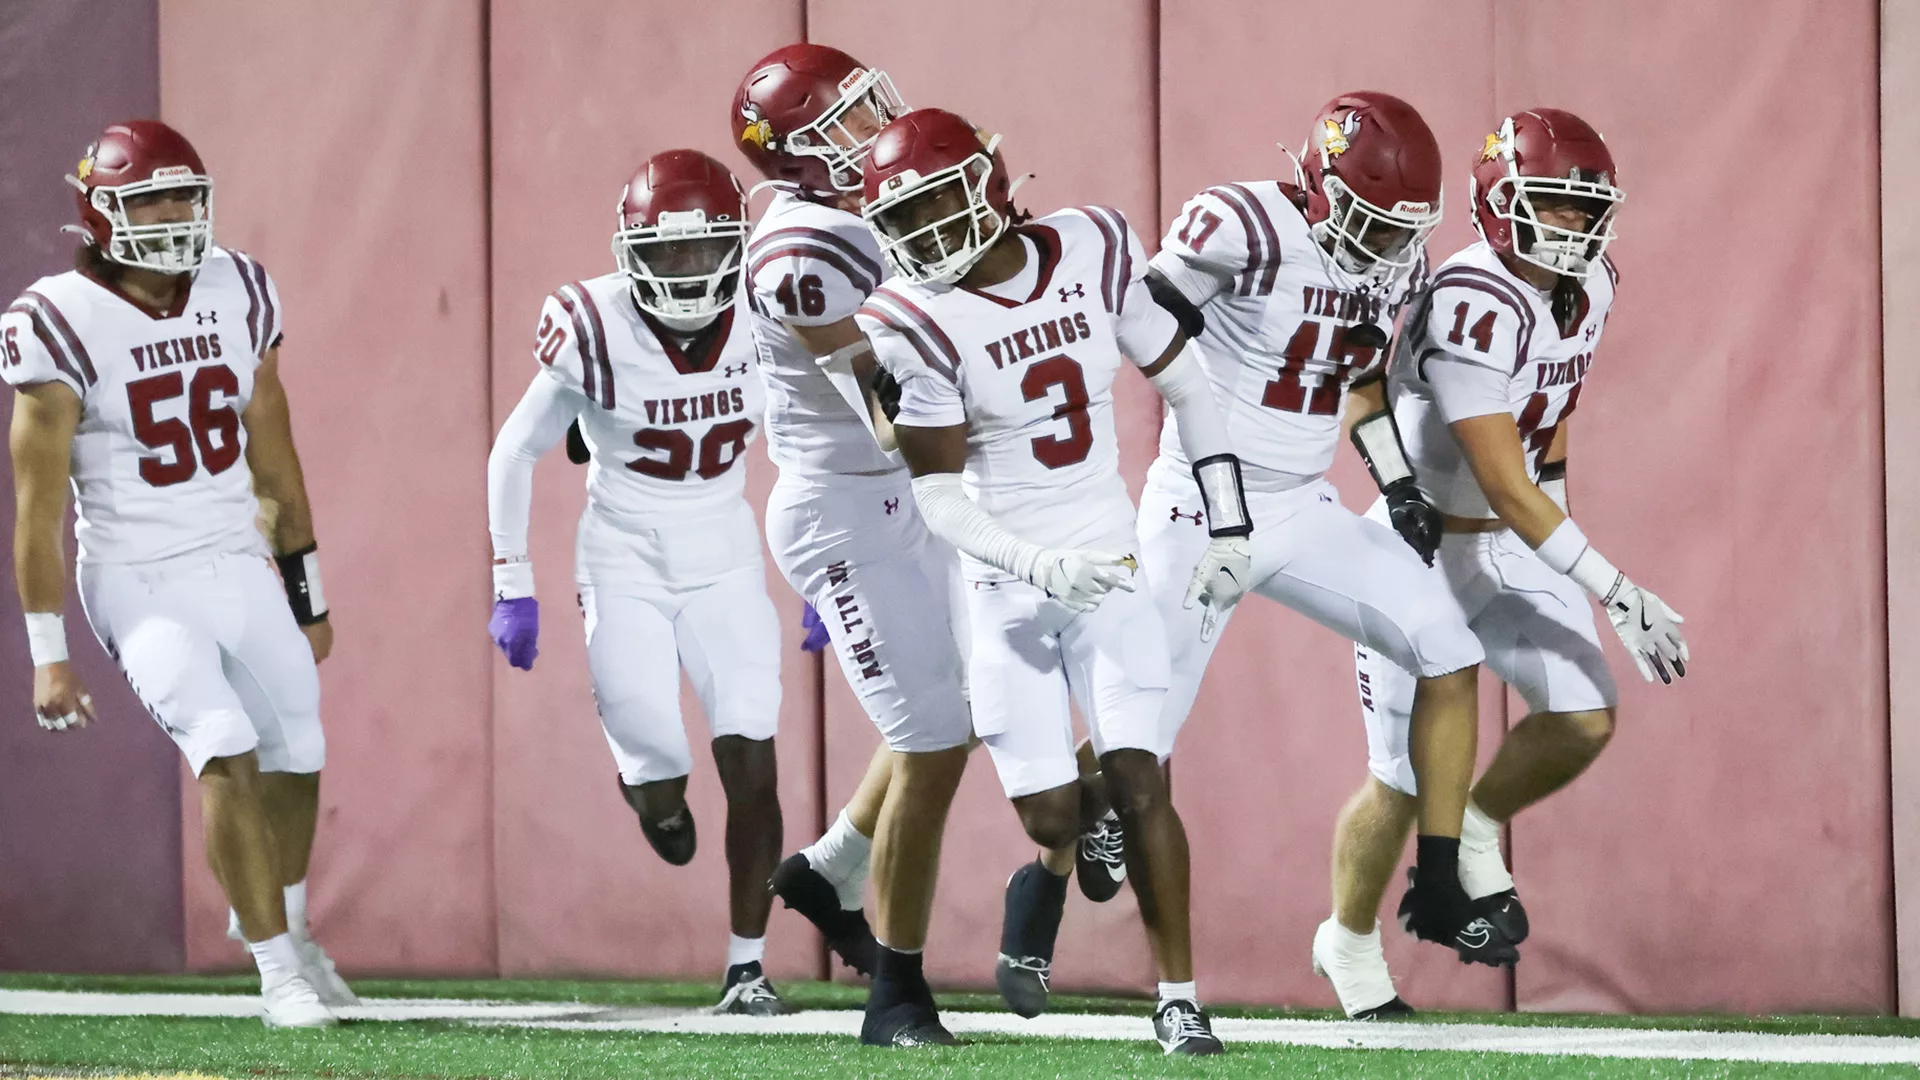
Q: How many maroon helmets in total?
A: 6